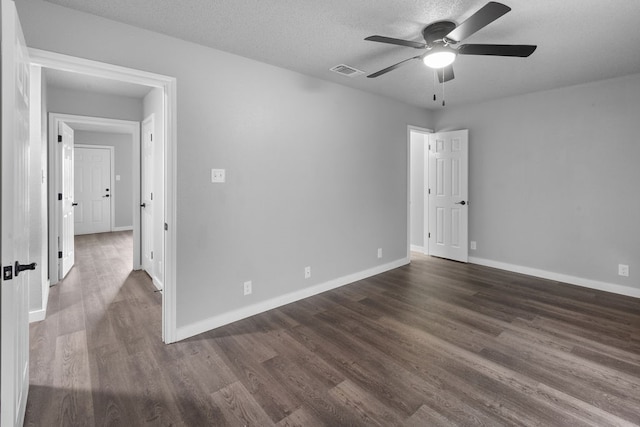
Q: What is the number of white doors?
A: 5